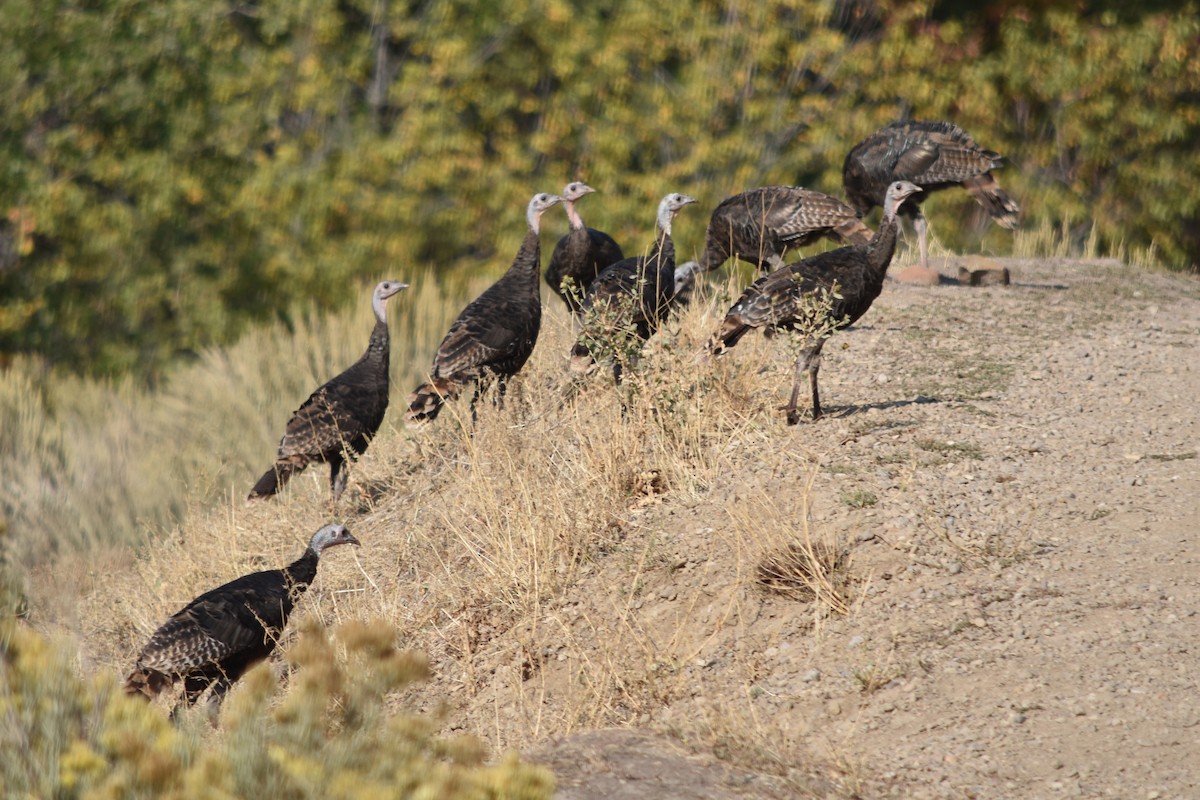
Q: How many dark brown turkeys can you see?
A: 8